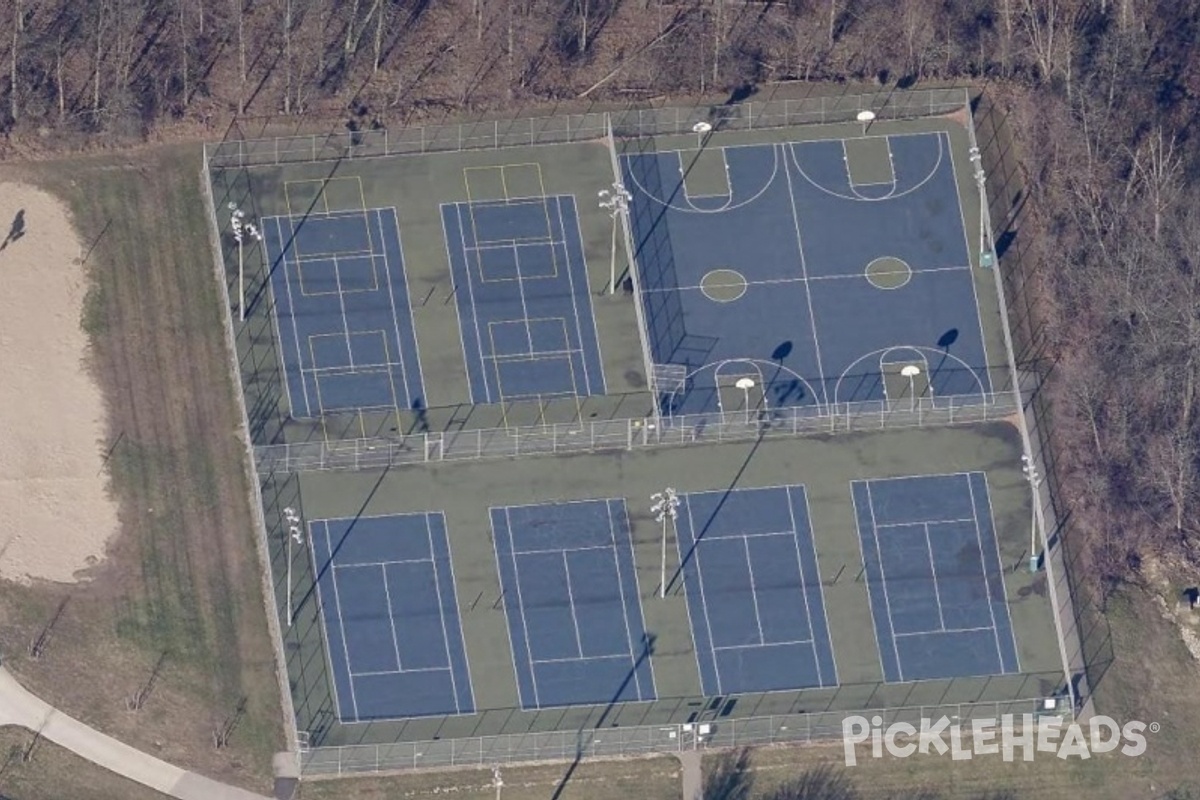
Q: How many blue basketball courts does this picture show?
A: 2